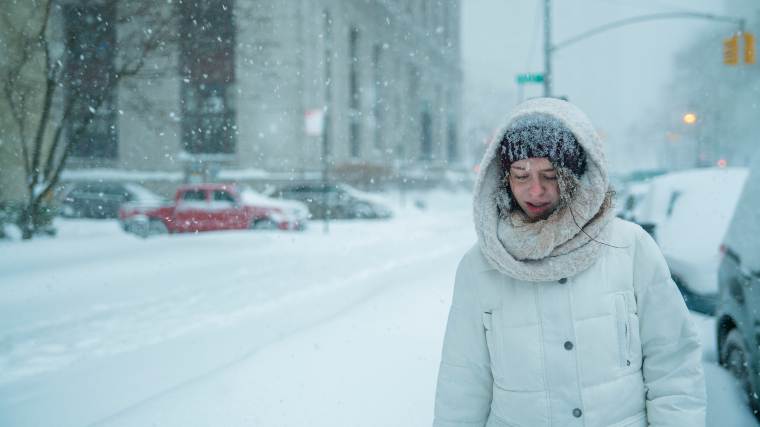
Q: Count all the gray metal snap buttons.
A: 3